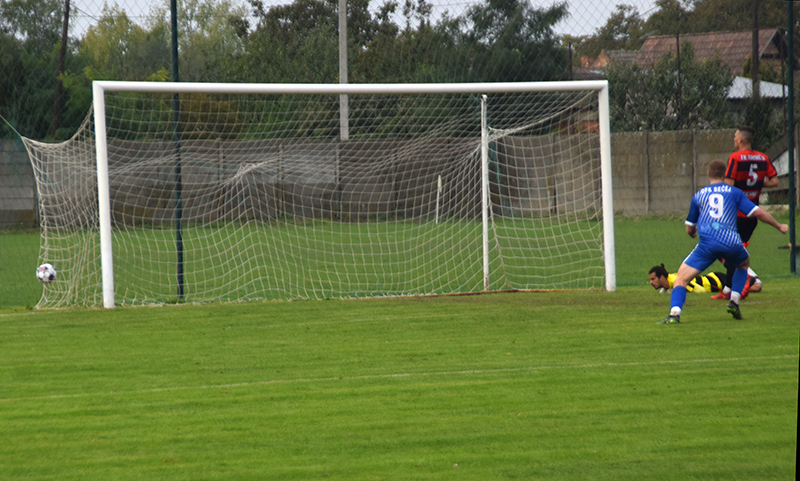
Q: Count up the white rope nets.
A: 1